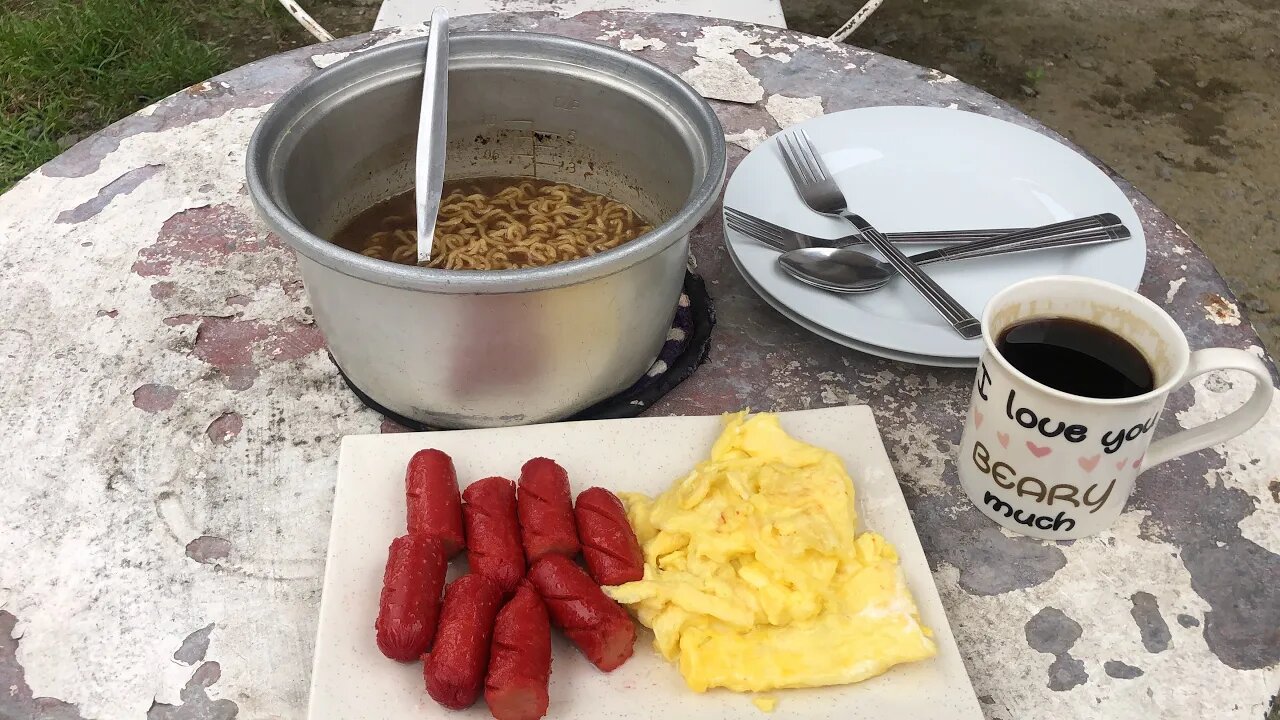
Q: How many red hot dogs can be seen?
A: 8